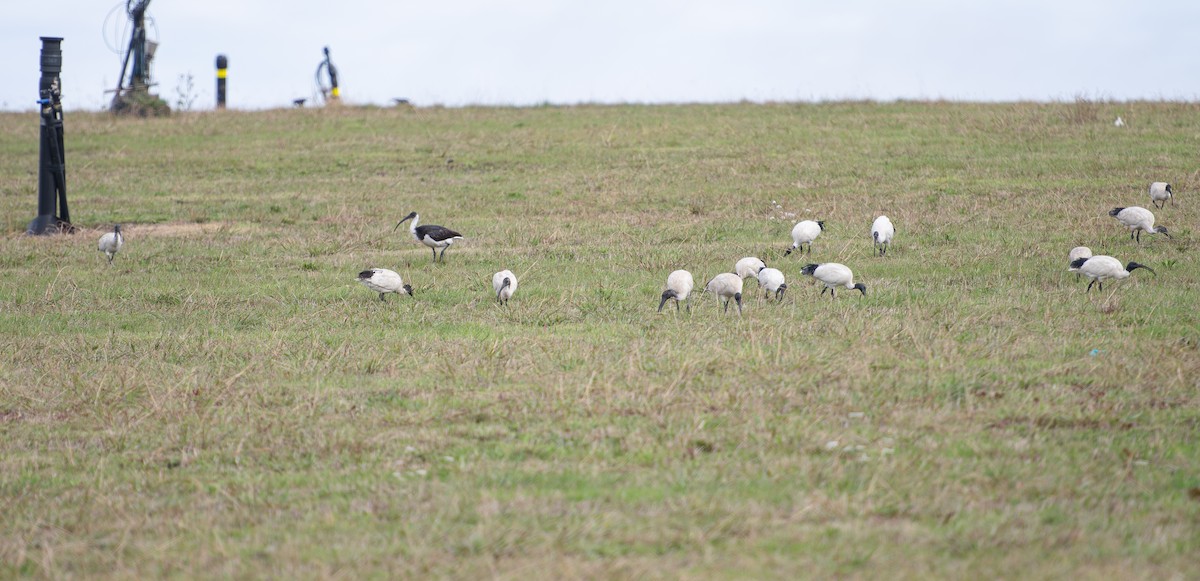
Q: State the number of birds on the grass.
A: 15